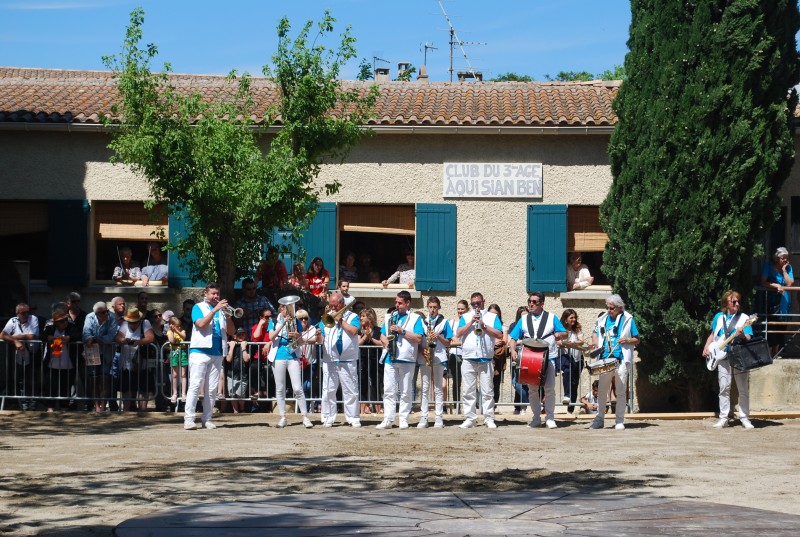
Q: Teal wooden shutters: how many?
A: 5